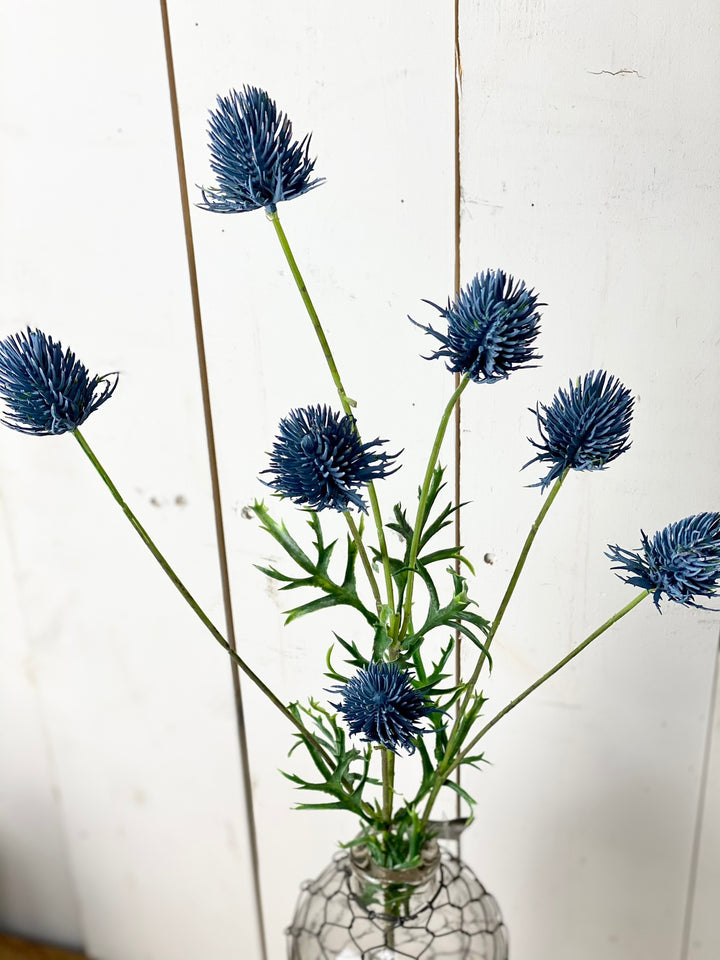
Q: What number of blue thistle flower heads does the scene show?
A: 7